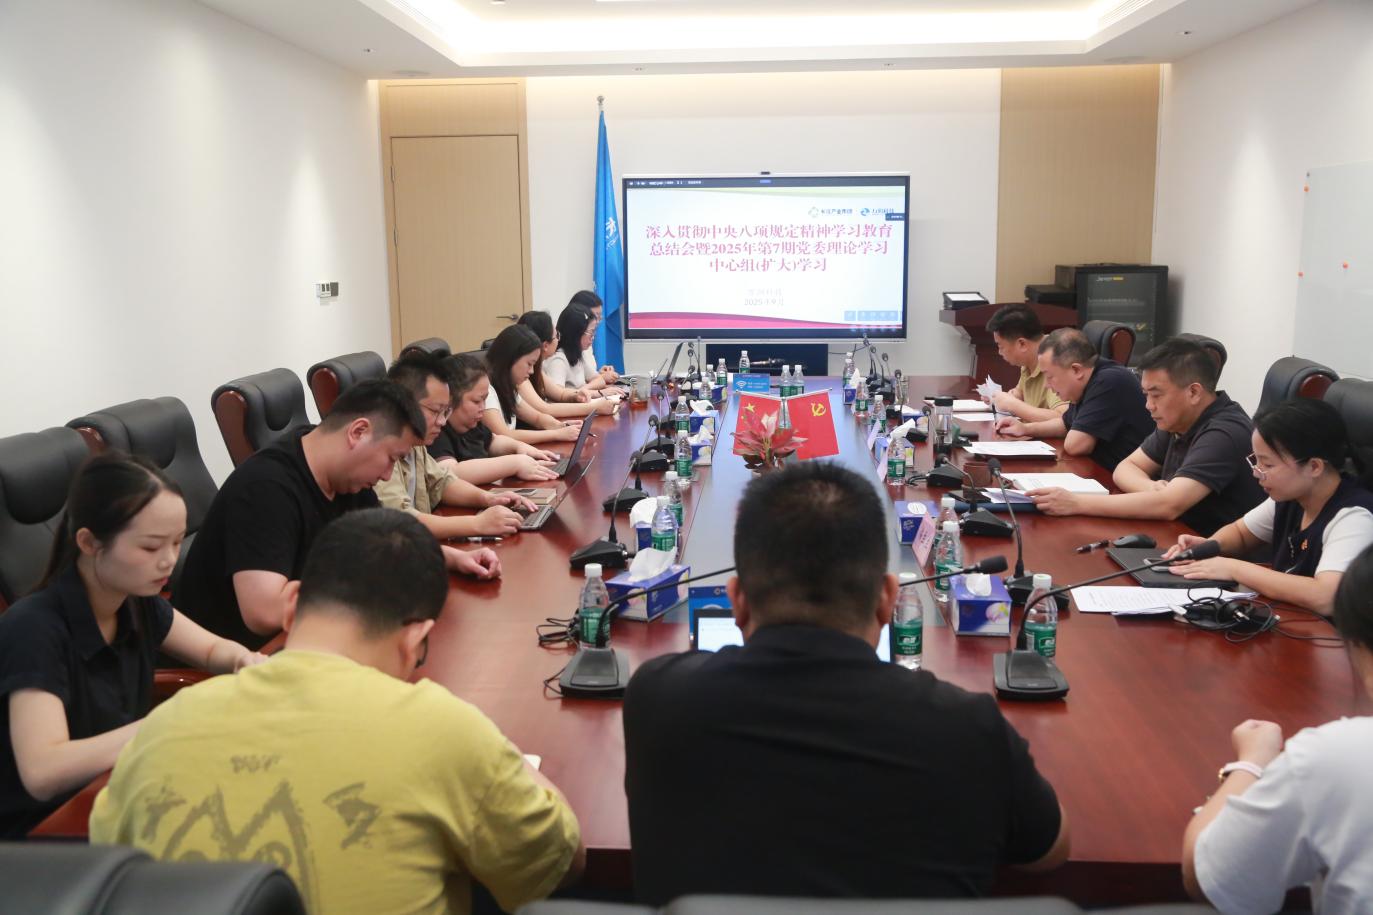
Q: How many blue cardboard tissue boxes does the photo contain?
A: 10